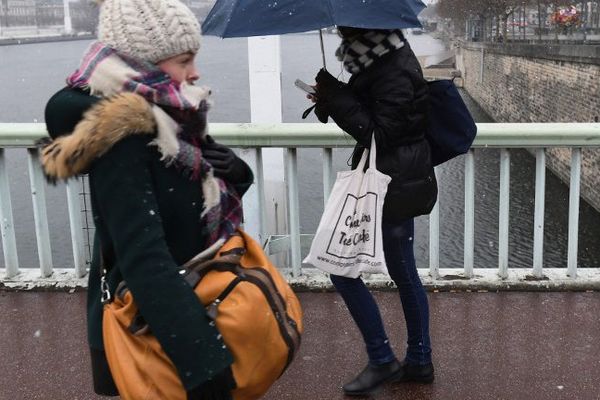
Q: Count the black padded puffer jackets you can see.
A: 1